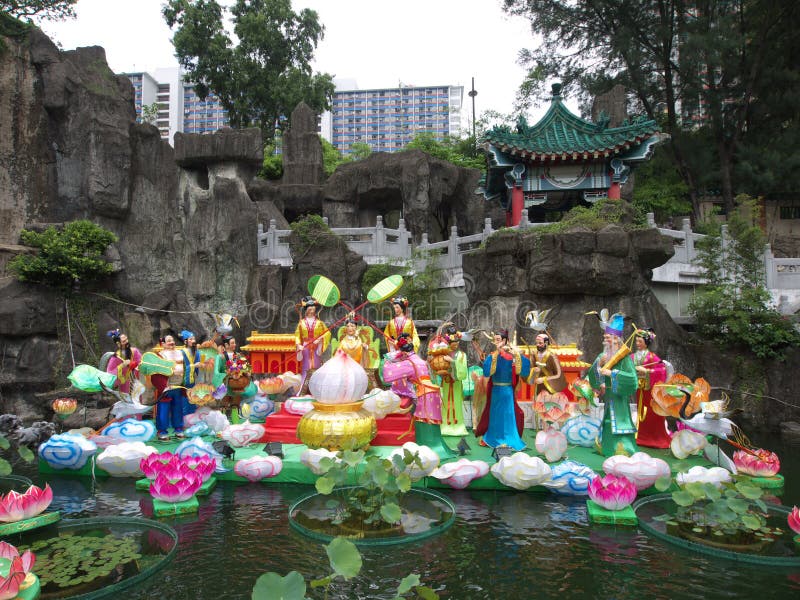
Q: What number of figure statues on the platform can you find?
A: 13